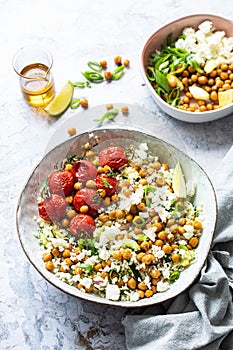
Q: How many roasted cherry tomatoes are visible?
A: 7